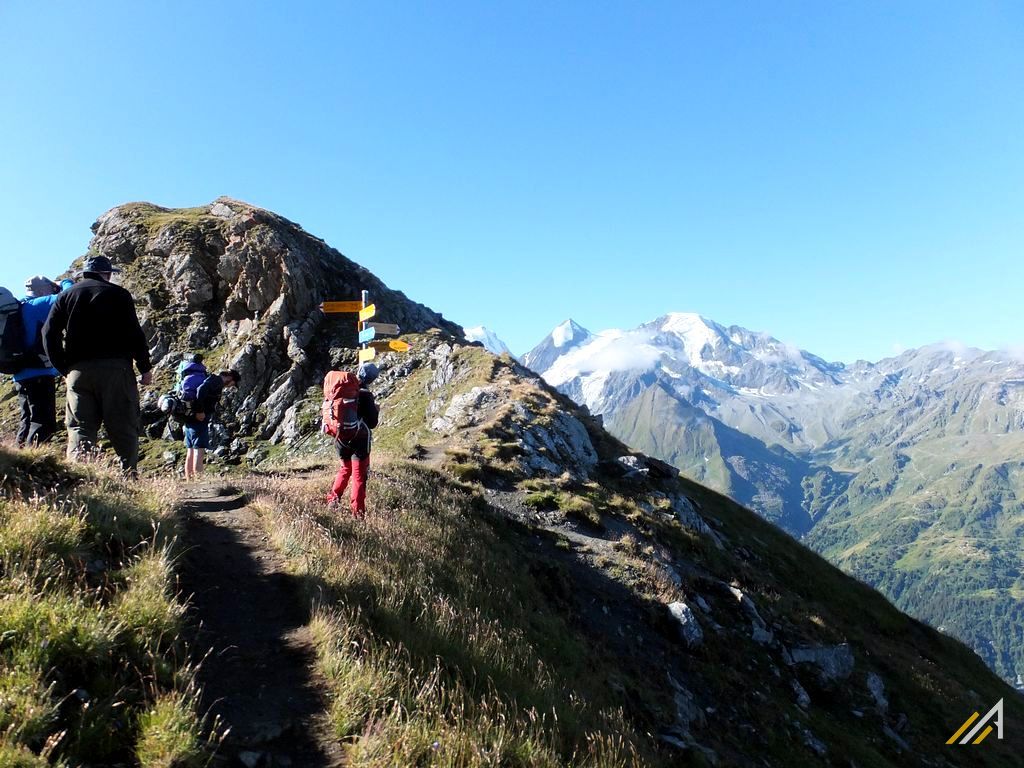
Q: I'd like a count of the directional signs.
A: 6